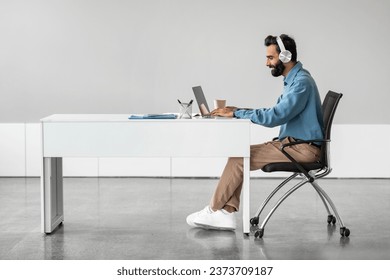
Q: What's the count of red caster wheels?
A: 0